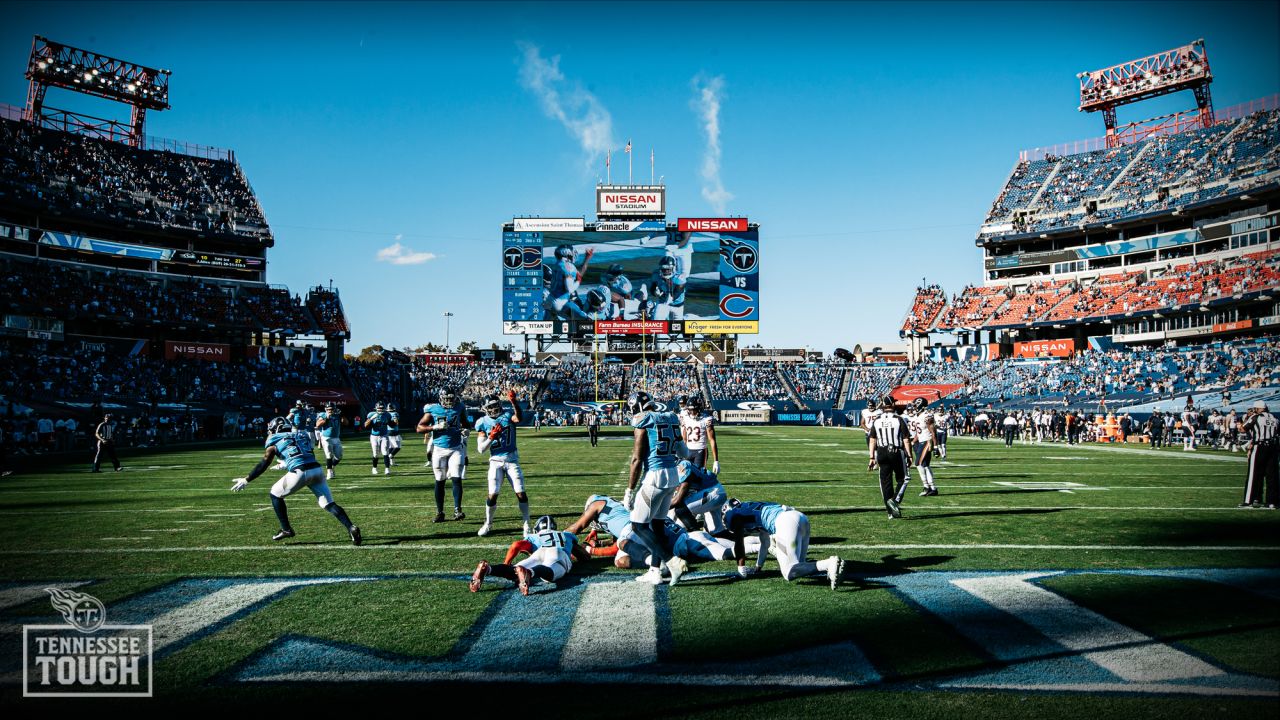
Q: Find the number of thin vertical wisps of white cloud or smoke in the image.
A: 2